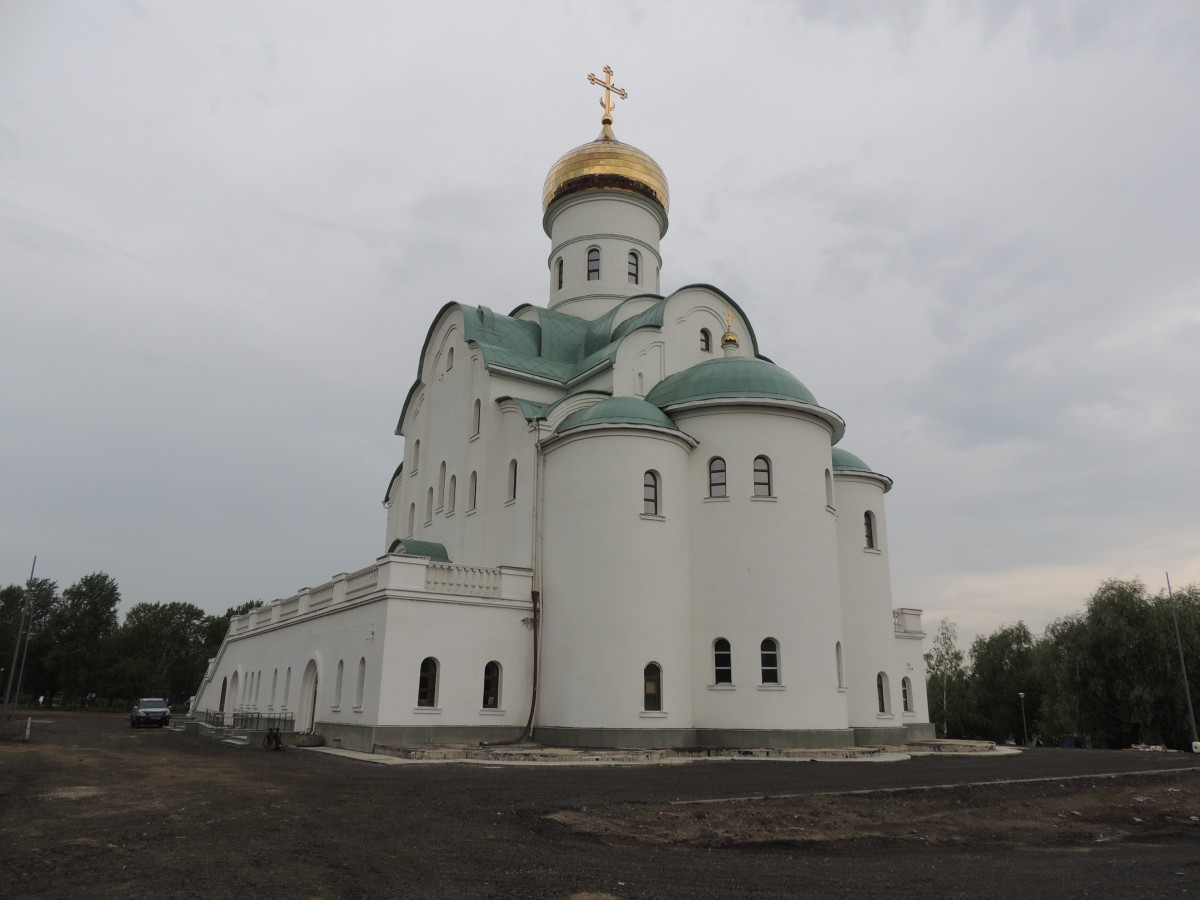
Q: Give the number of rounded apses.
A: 3